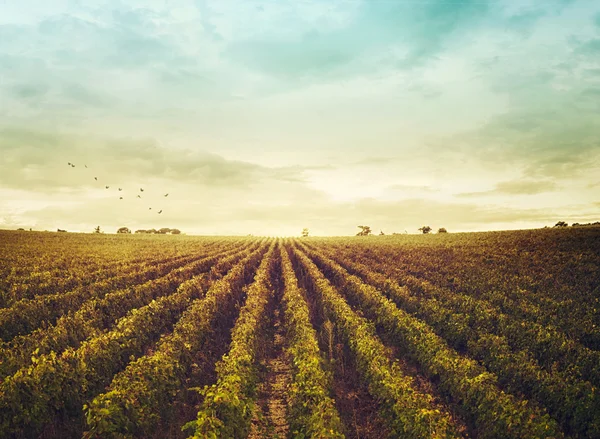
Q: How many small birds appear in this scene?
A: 12